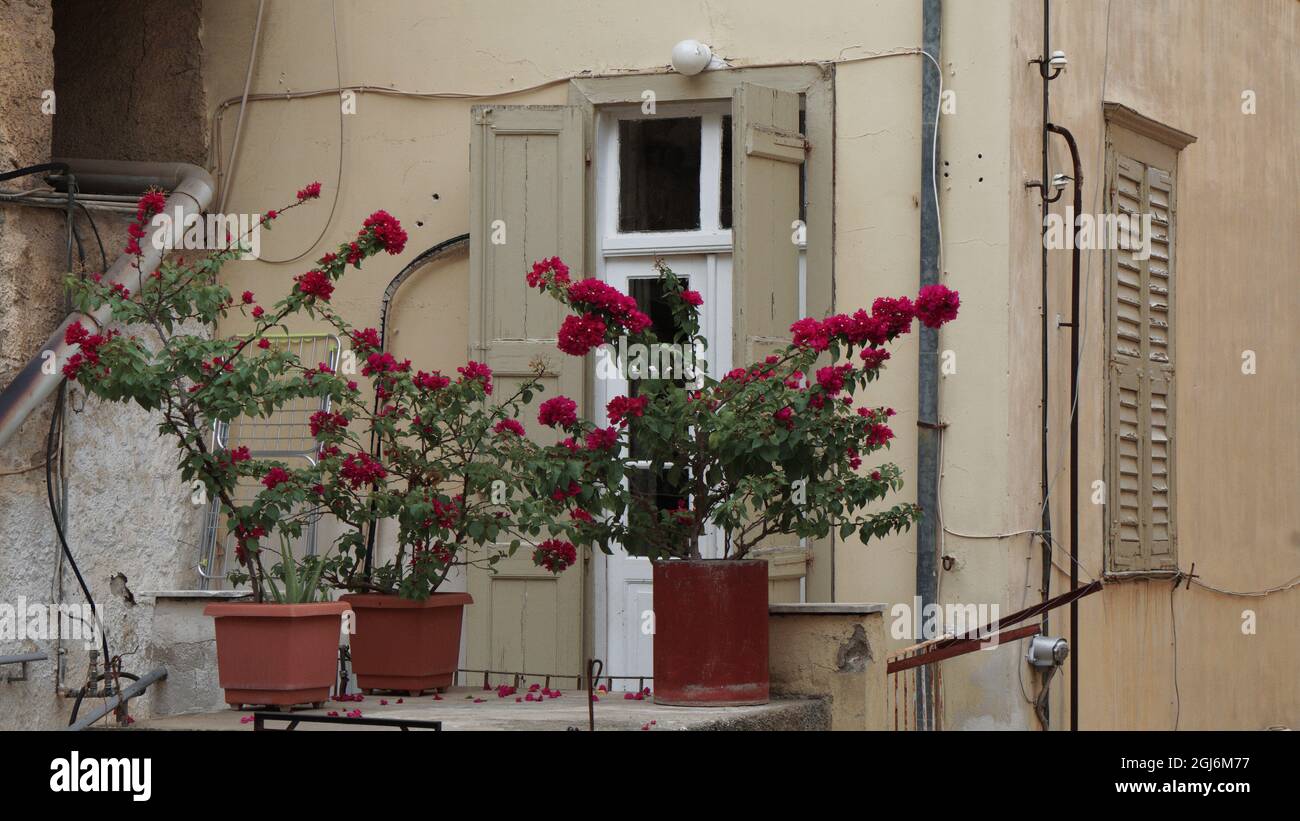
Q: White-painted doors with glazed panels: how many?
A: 1